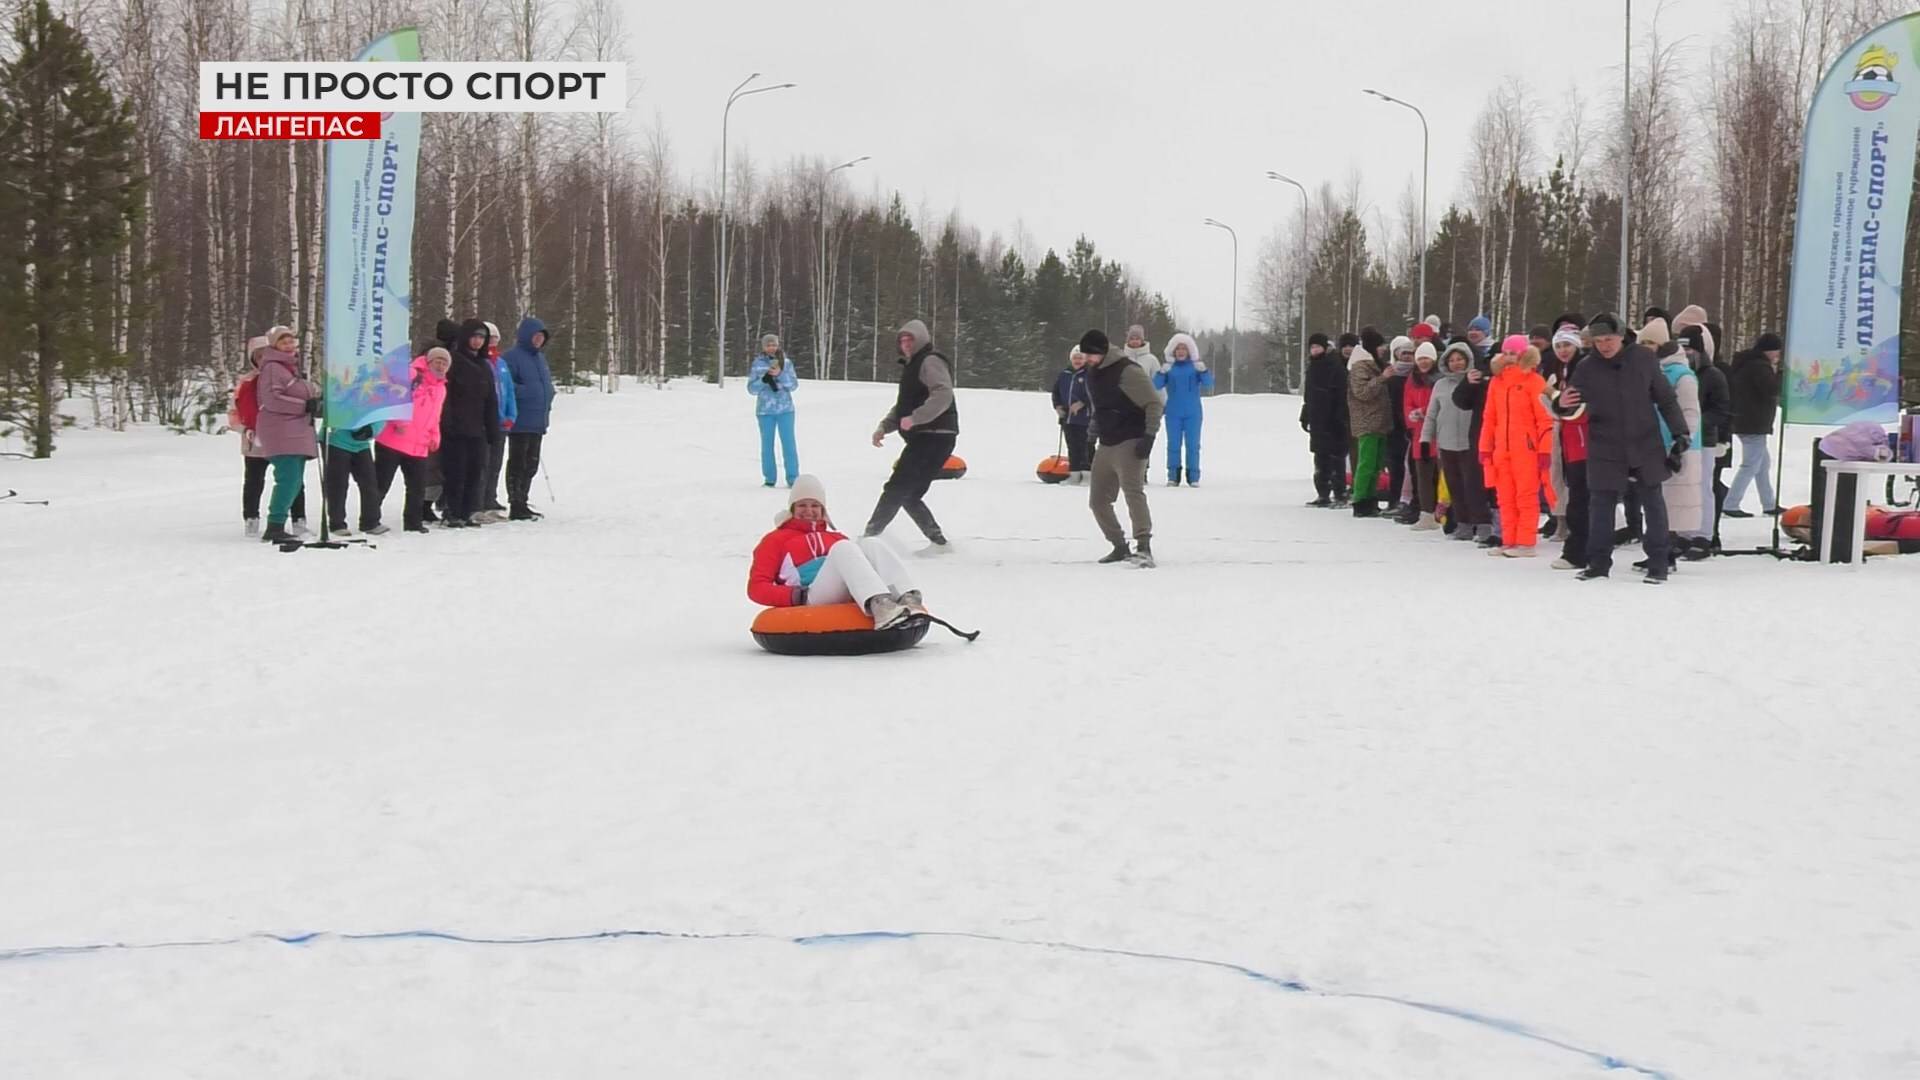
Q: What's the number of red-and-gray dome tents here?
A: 0